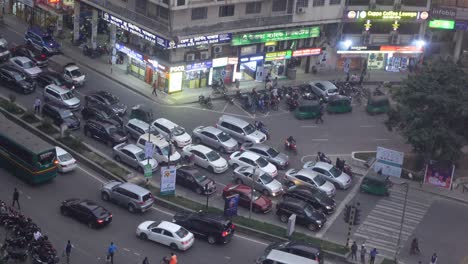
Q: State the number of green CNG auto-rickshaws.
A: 5